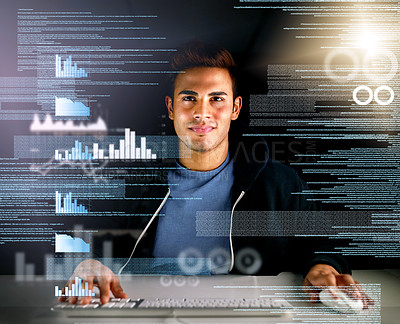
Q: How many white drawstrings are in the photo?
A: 2